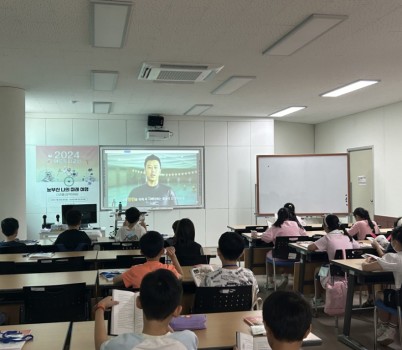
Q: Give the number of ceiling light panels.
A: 8